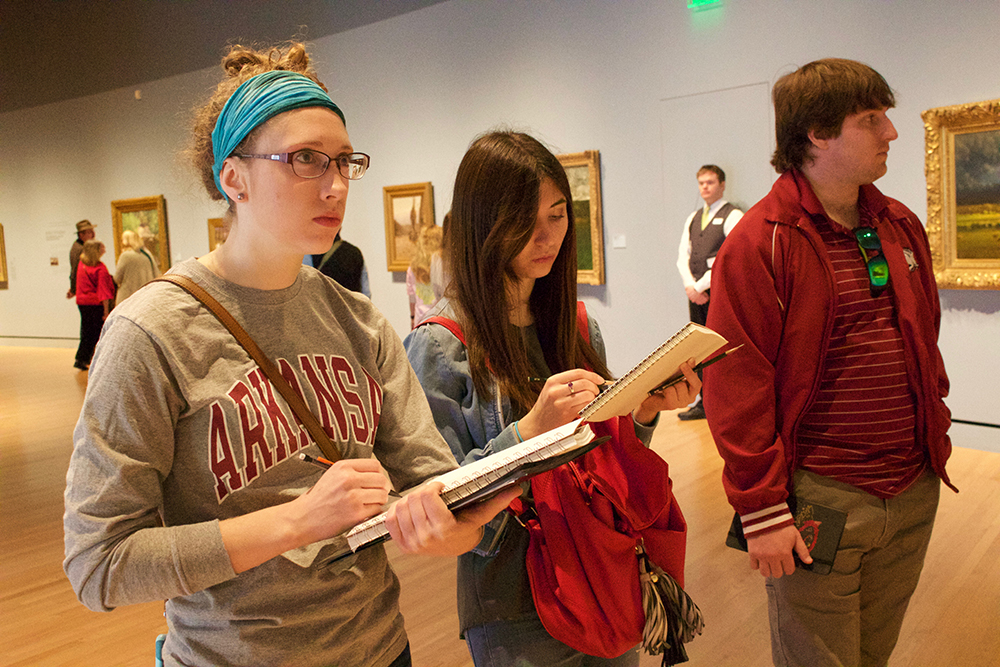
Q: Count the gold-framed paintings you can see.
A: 6